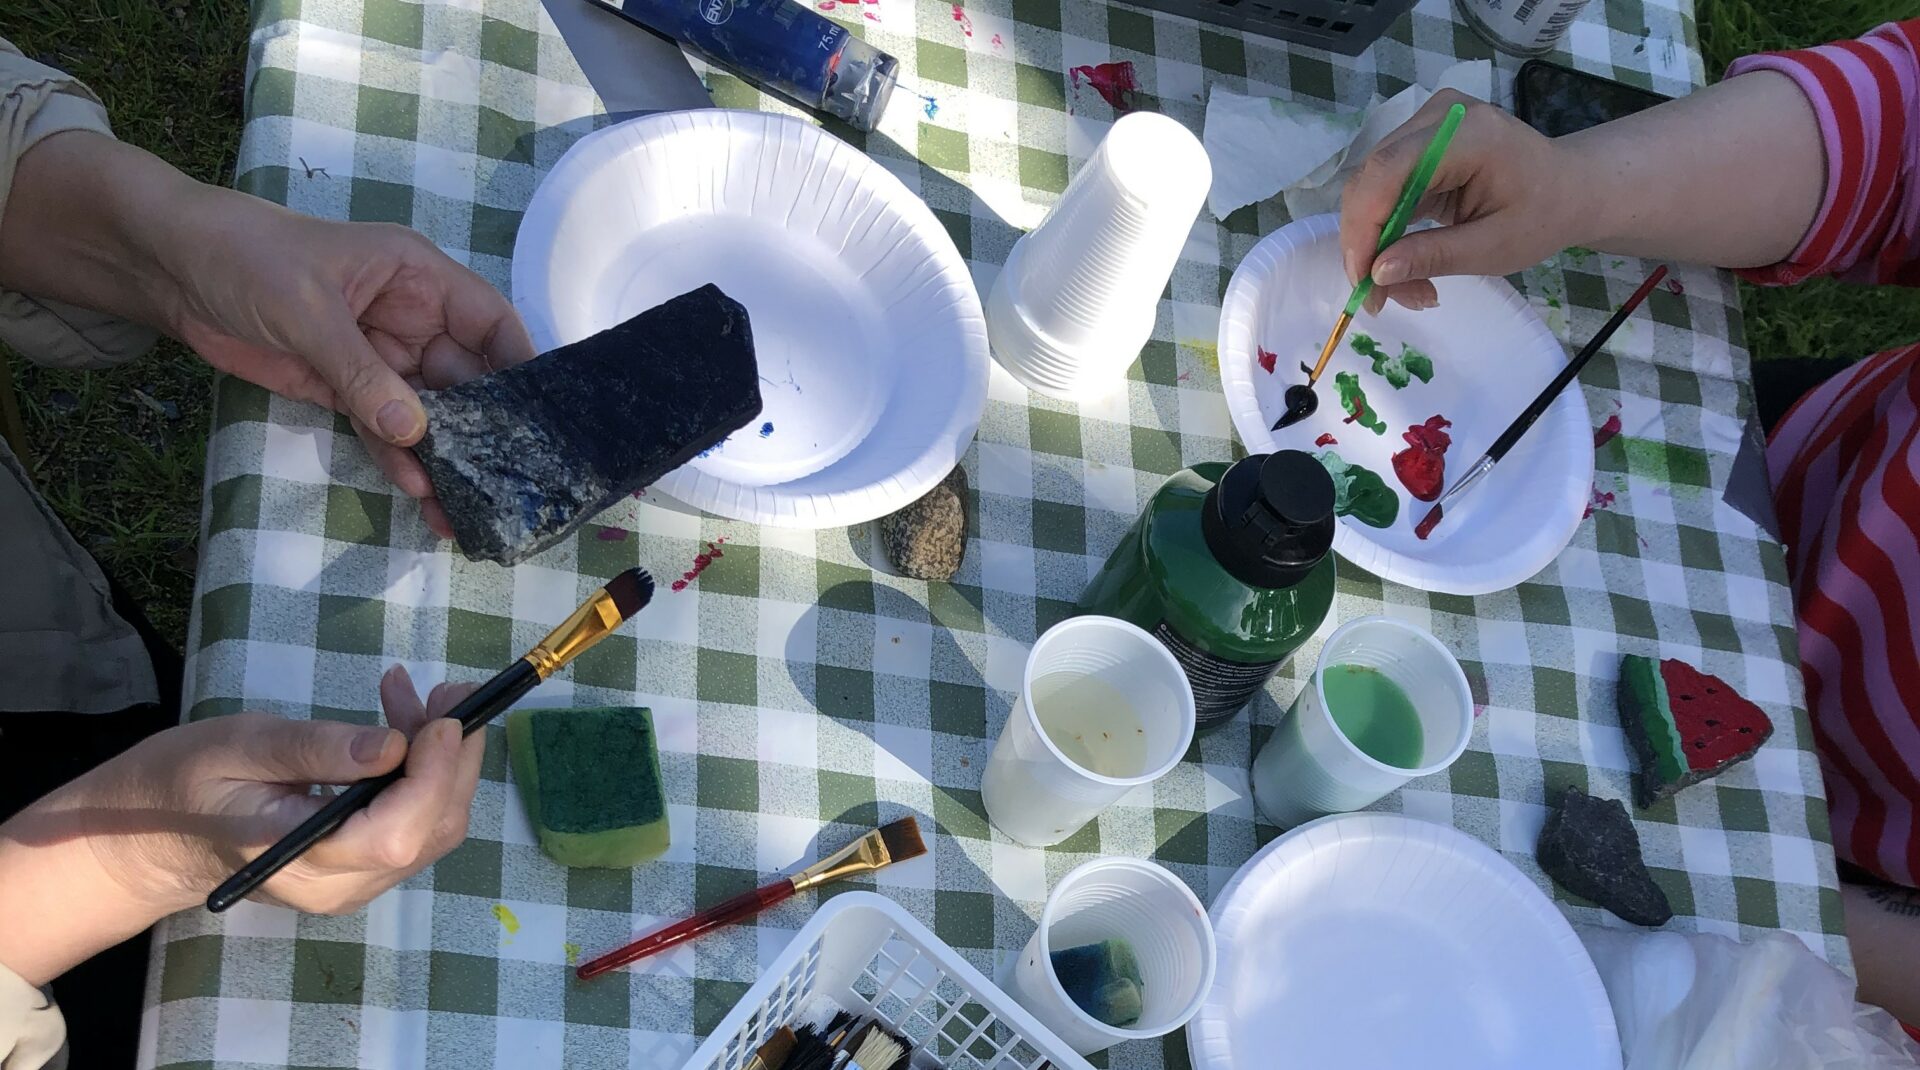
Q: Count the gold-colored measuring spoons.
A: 0